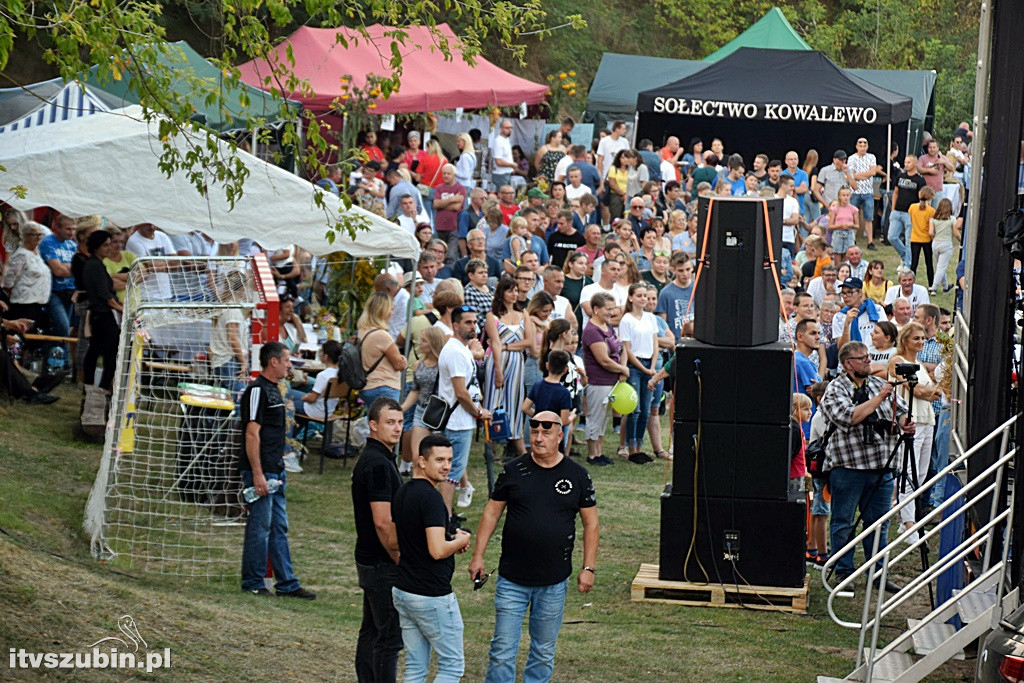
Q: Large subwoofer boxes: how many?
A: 3